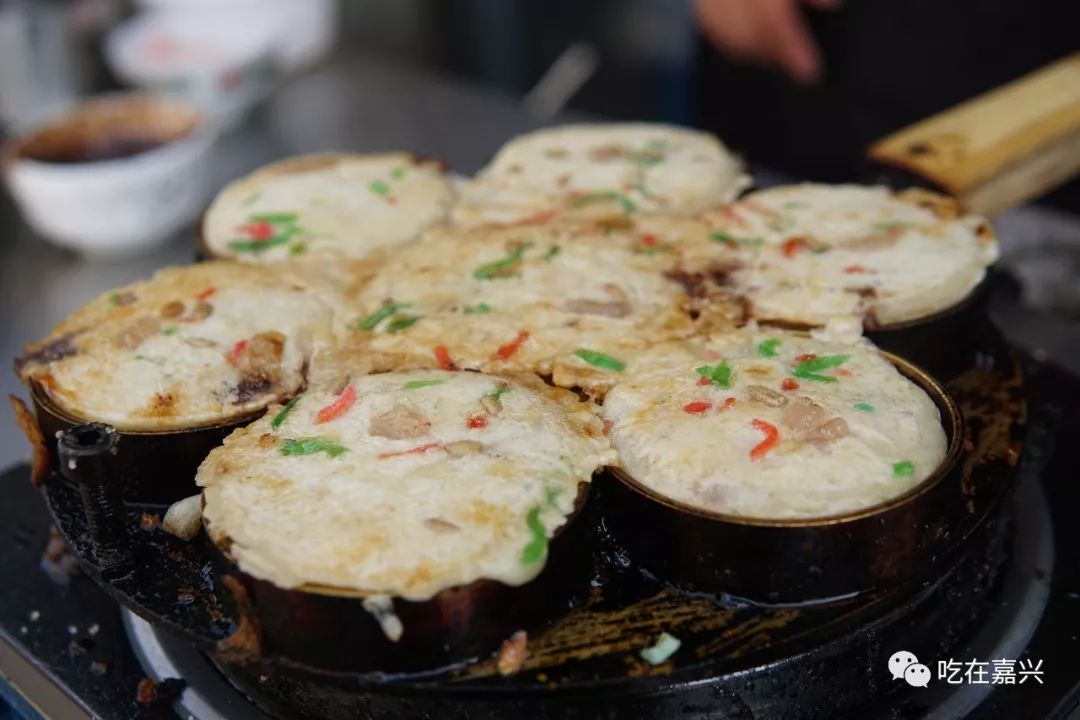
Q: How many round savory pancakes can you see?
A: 7